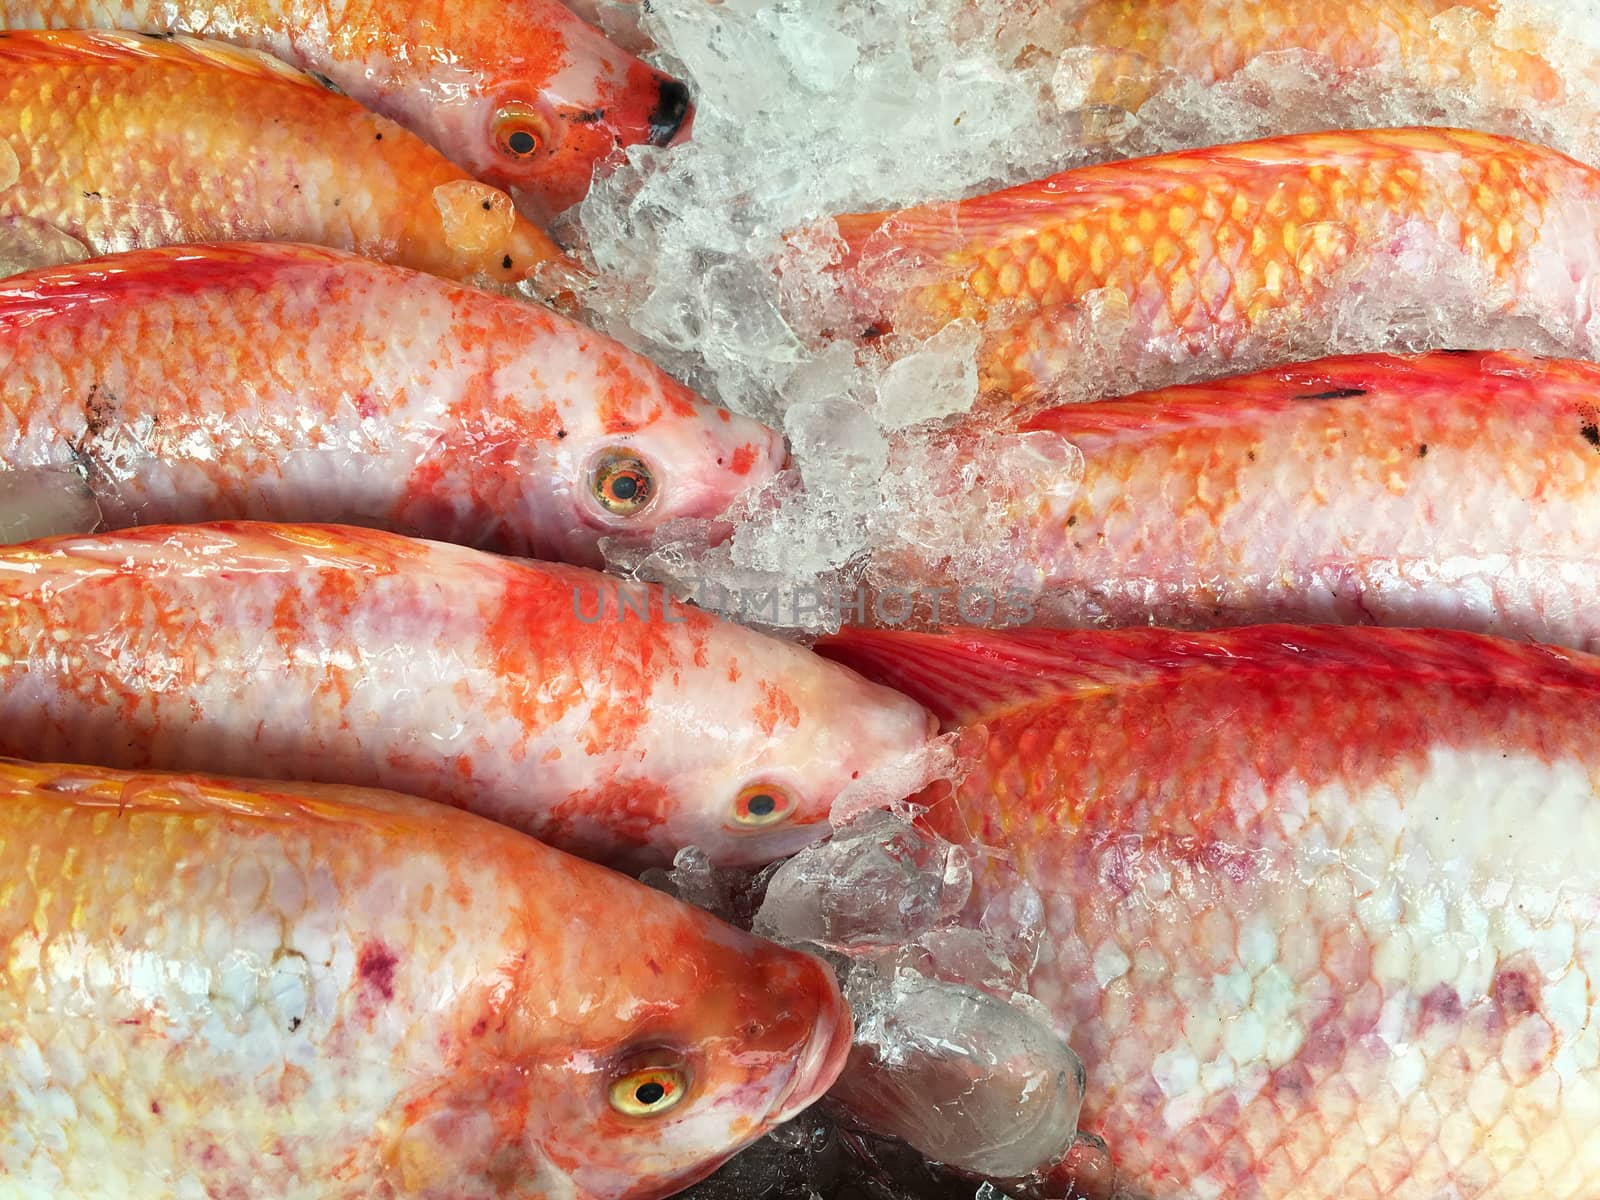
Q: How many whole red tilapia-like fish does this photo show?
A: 9